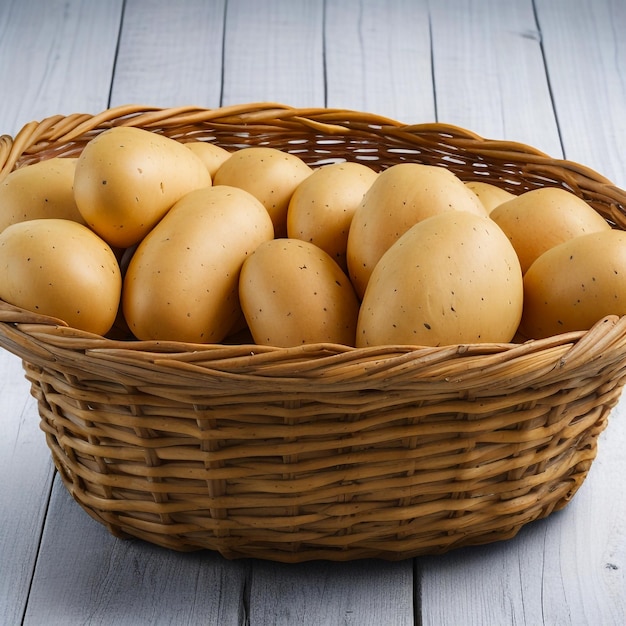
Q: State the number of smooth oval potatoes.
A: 13